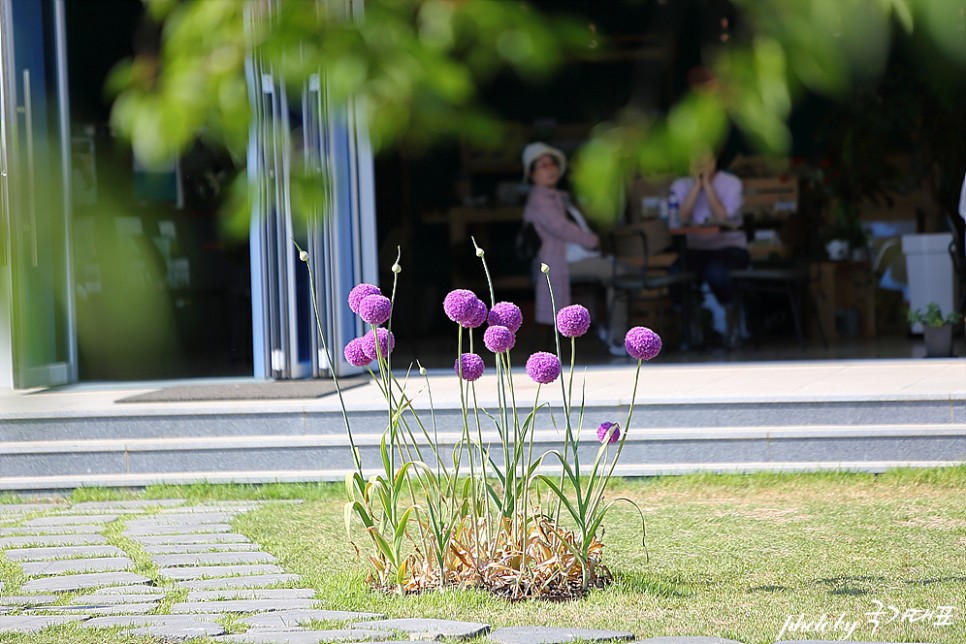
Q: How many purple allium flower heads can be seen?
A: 13